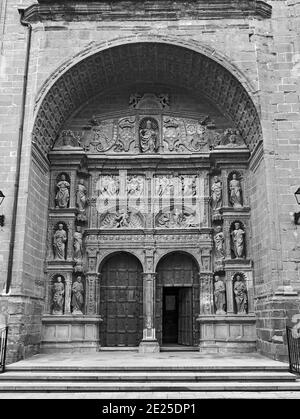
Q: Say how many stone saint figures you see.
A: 13